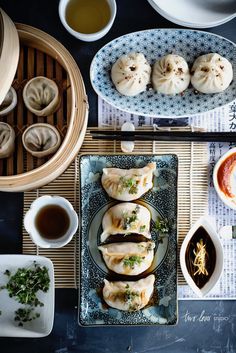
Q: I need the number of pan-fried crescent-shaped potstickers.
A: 4